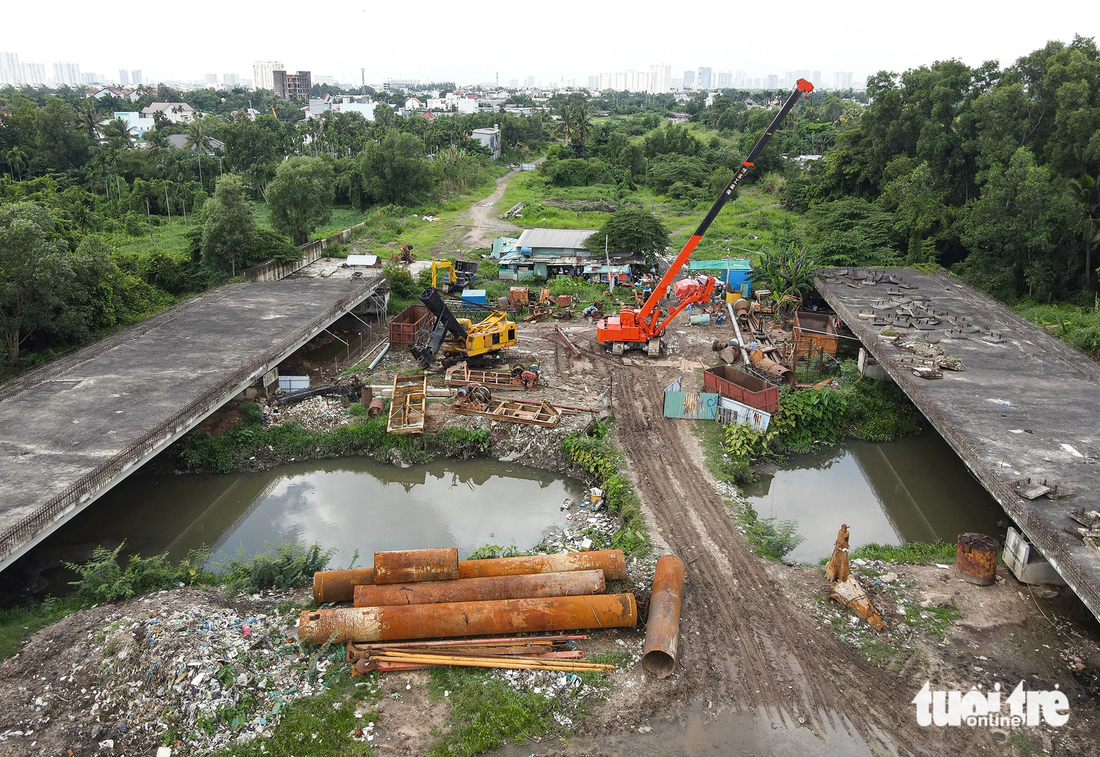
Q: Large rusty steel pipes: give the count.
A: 5